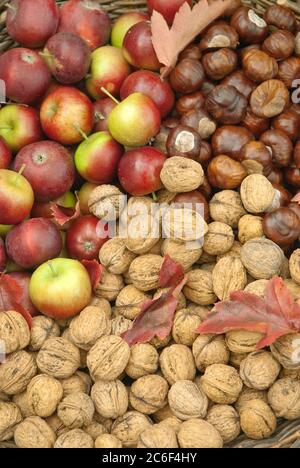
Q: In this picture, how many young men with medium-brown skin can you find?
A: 0